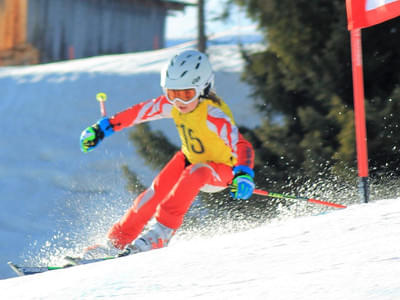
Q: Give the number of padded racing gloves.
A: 2